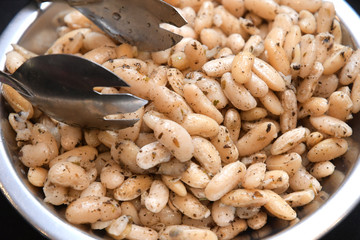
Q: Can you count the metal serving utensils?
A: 2